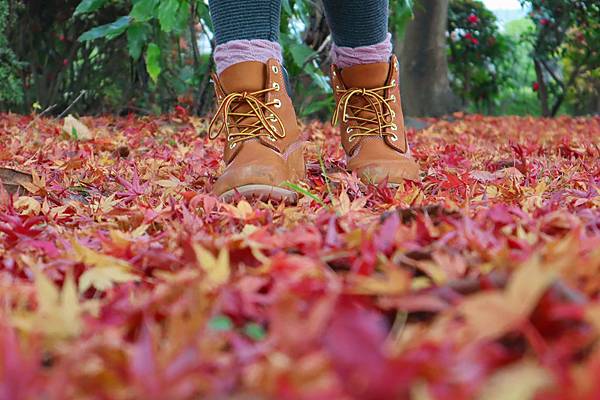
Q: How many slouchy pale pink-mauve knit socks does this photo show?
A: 2